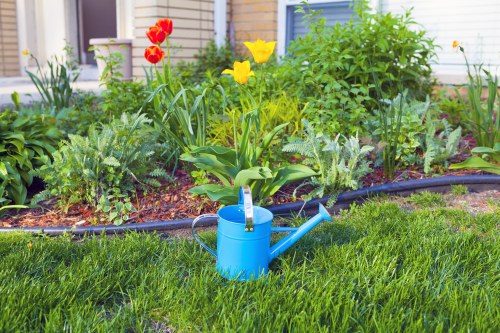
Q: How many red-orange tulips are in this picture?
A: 3